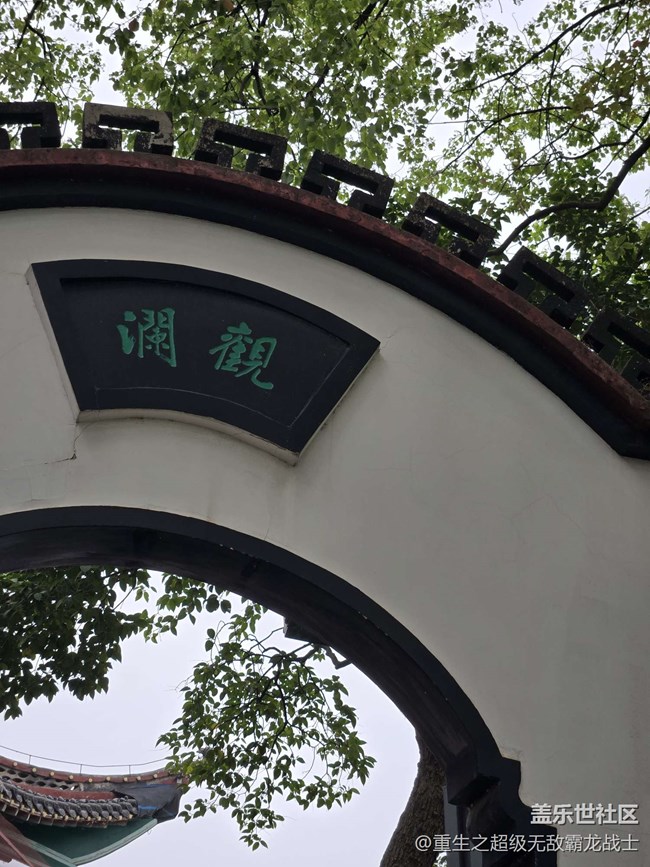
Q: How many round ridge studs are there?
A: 9